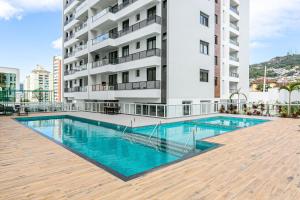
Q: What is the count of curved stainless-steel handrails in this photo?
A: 3